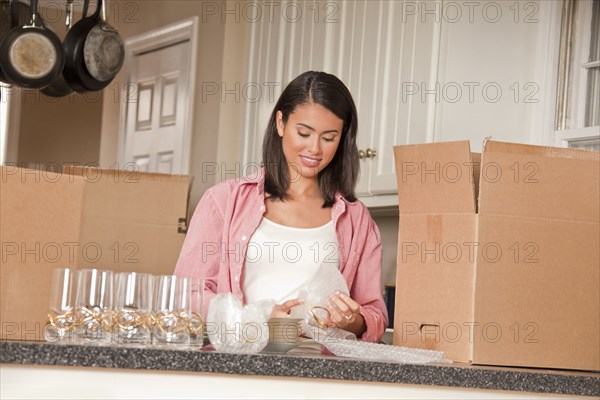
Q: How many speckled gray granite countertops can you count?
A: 1